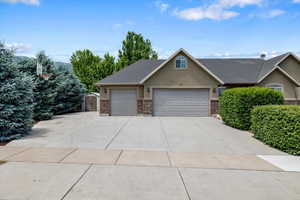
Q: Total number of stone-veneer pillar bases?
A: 3